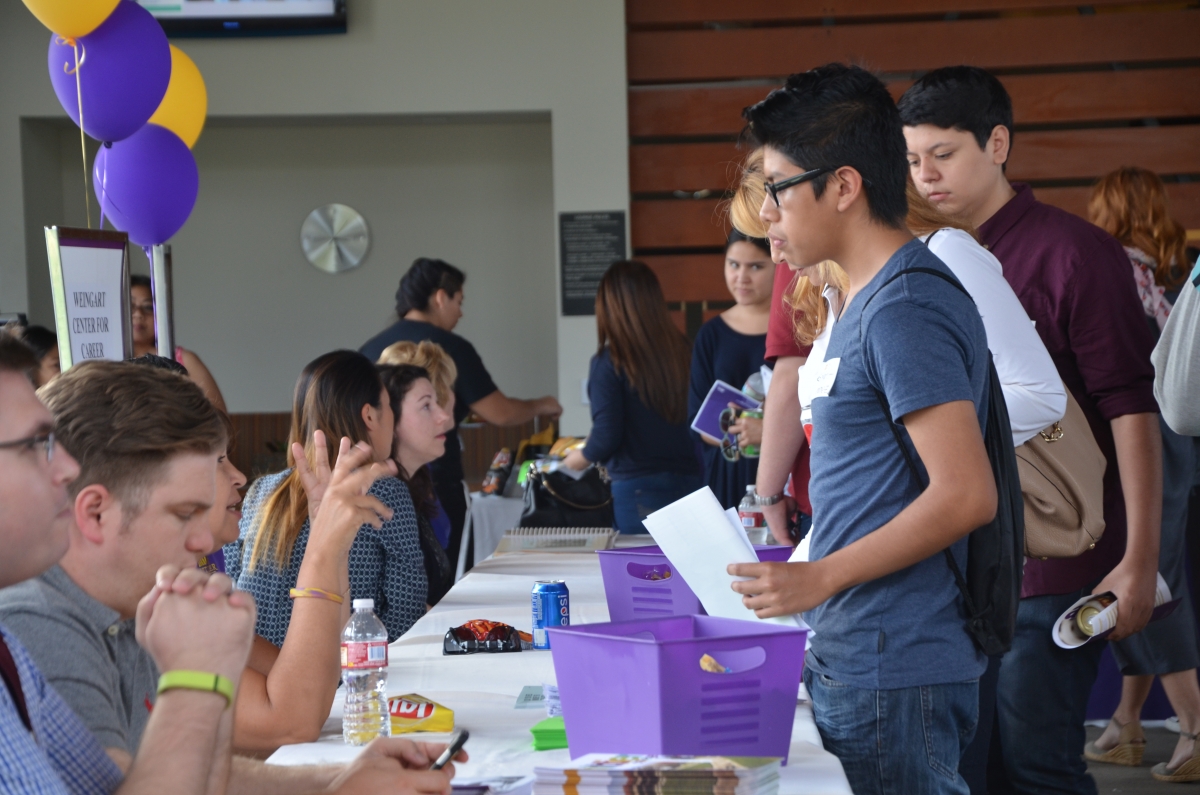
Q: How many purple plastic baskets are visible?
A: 2